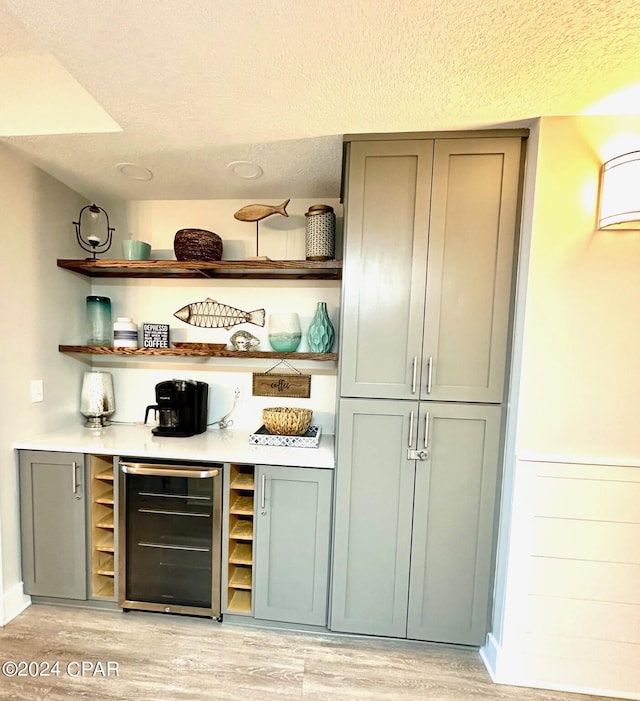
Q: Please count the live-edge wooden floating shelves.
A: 2